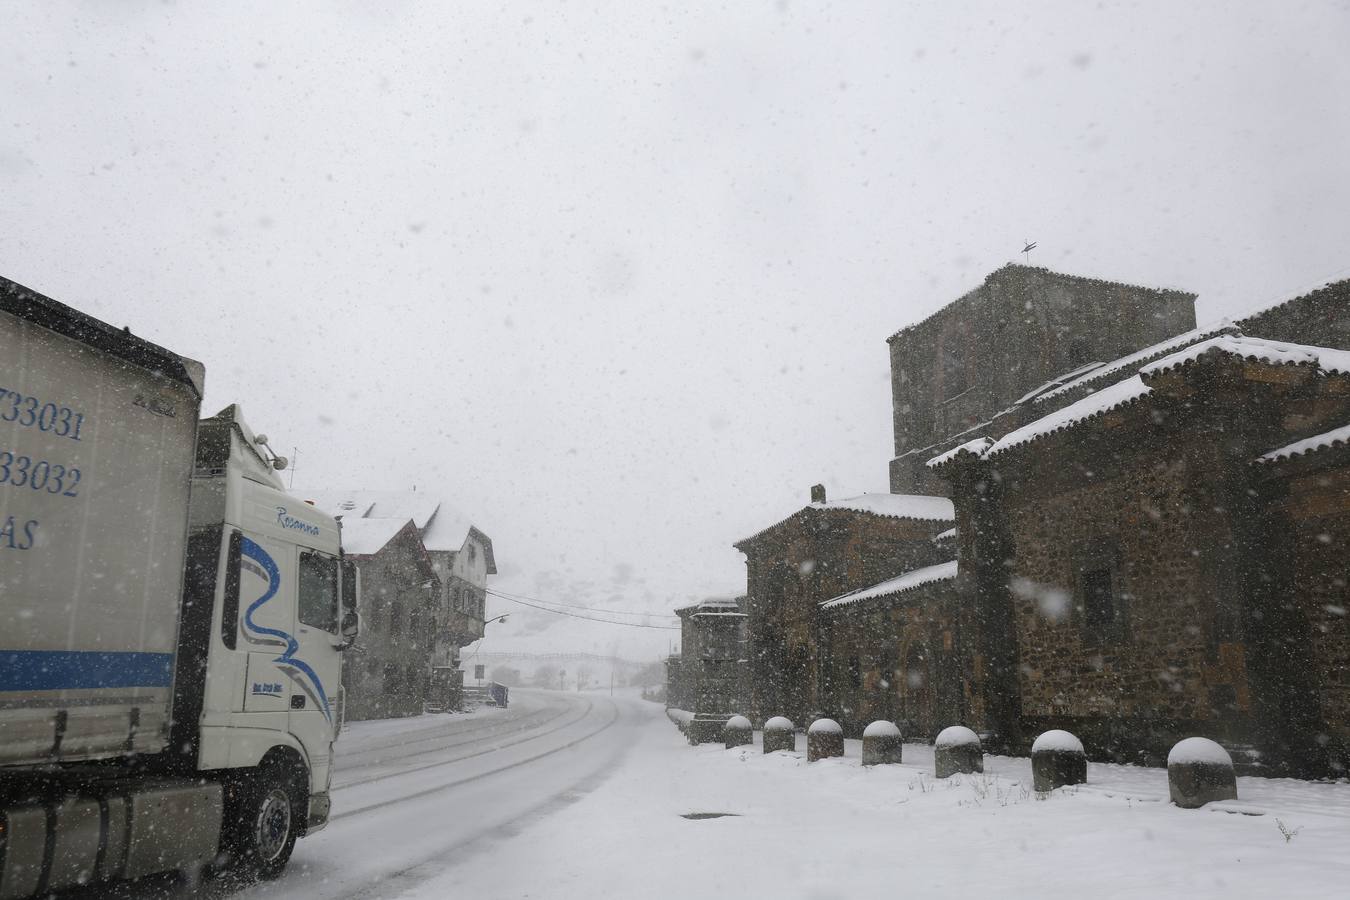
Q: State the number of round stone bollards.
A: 7